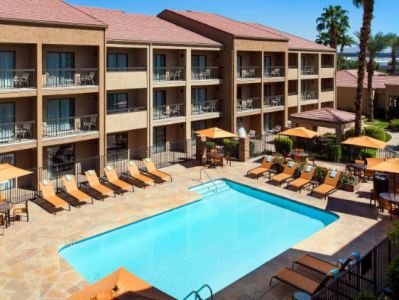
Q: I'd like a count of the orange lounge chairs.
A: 12